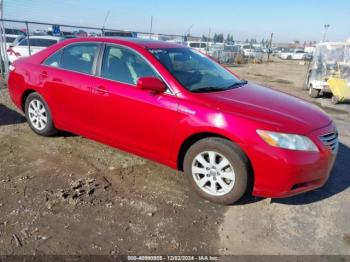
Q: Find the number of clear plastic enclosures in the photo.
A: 1